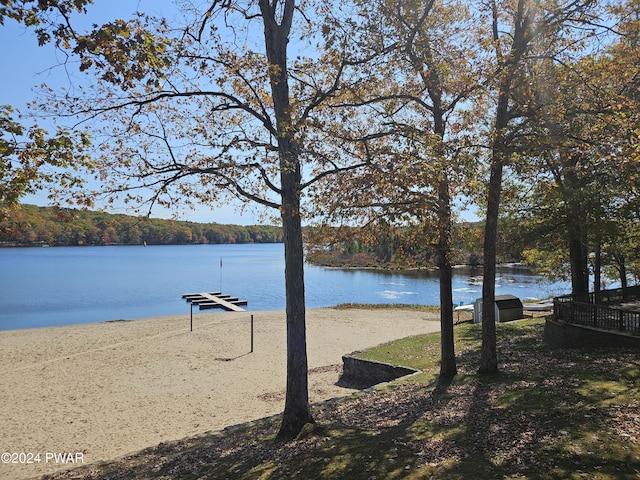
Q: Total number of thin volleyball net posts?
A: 2